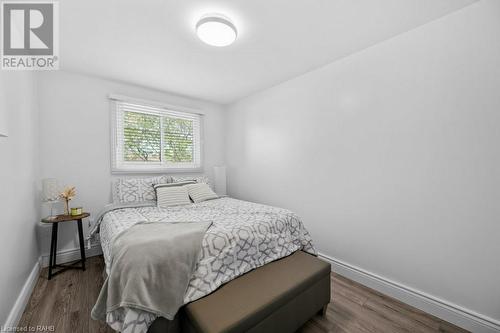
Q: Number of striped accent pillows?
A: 2